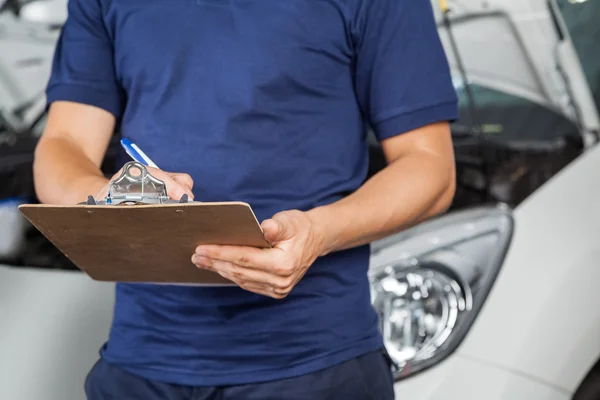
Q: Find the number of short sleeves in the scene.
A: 2